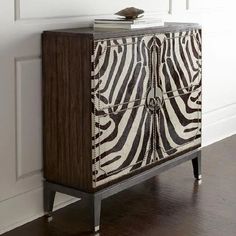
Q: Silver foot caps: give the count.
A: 3